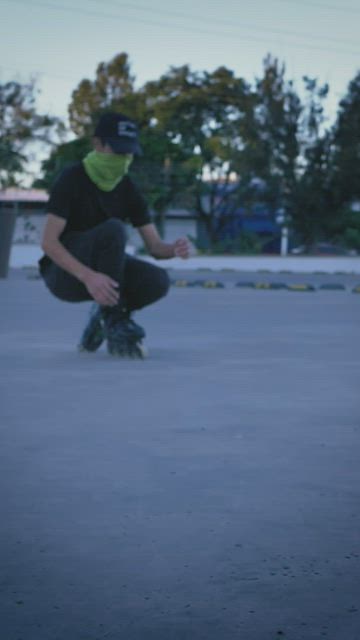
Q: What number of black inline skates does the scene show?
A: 2